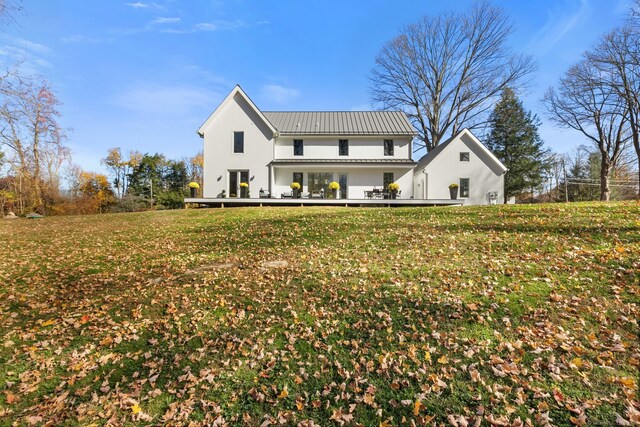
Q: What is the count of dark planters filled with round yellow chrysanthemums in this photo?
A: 6